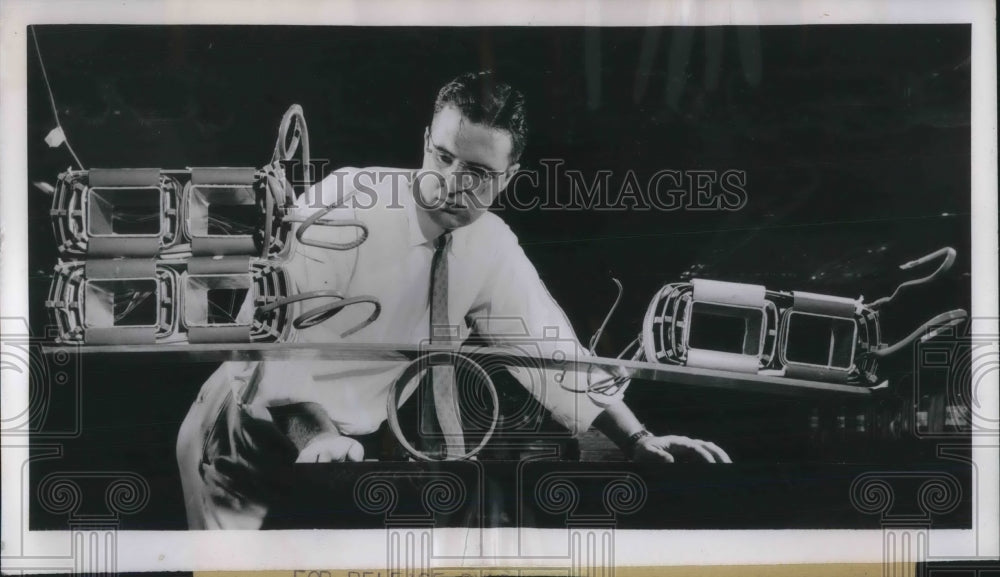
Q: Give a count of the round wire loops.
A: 1